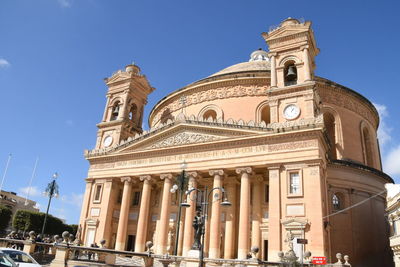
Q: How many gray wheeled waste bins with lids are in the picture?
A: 0